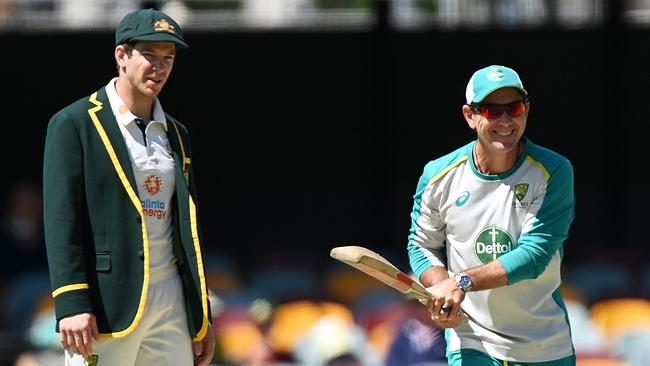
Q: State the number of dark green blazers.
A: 1